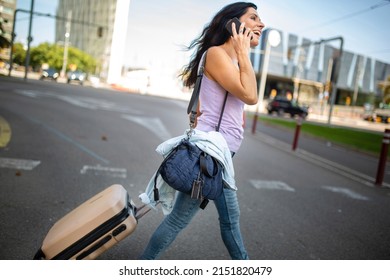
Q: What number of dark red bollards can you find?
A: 3